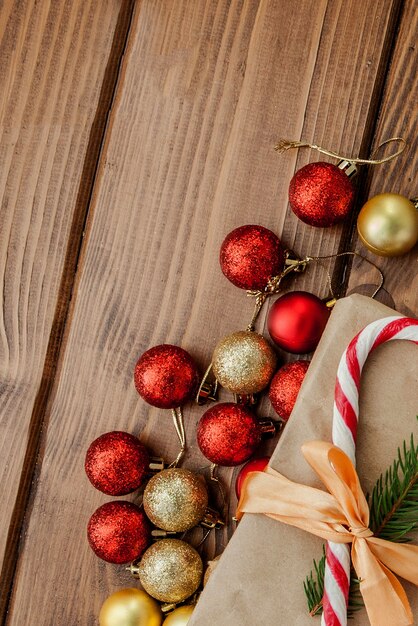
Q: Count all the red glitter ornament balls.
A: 7